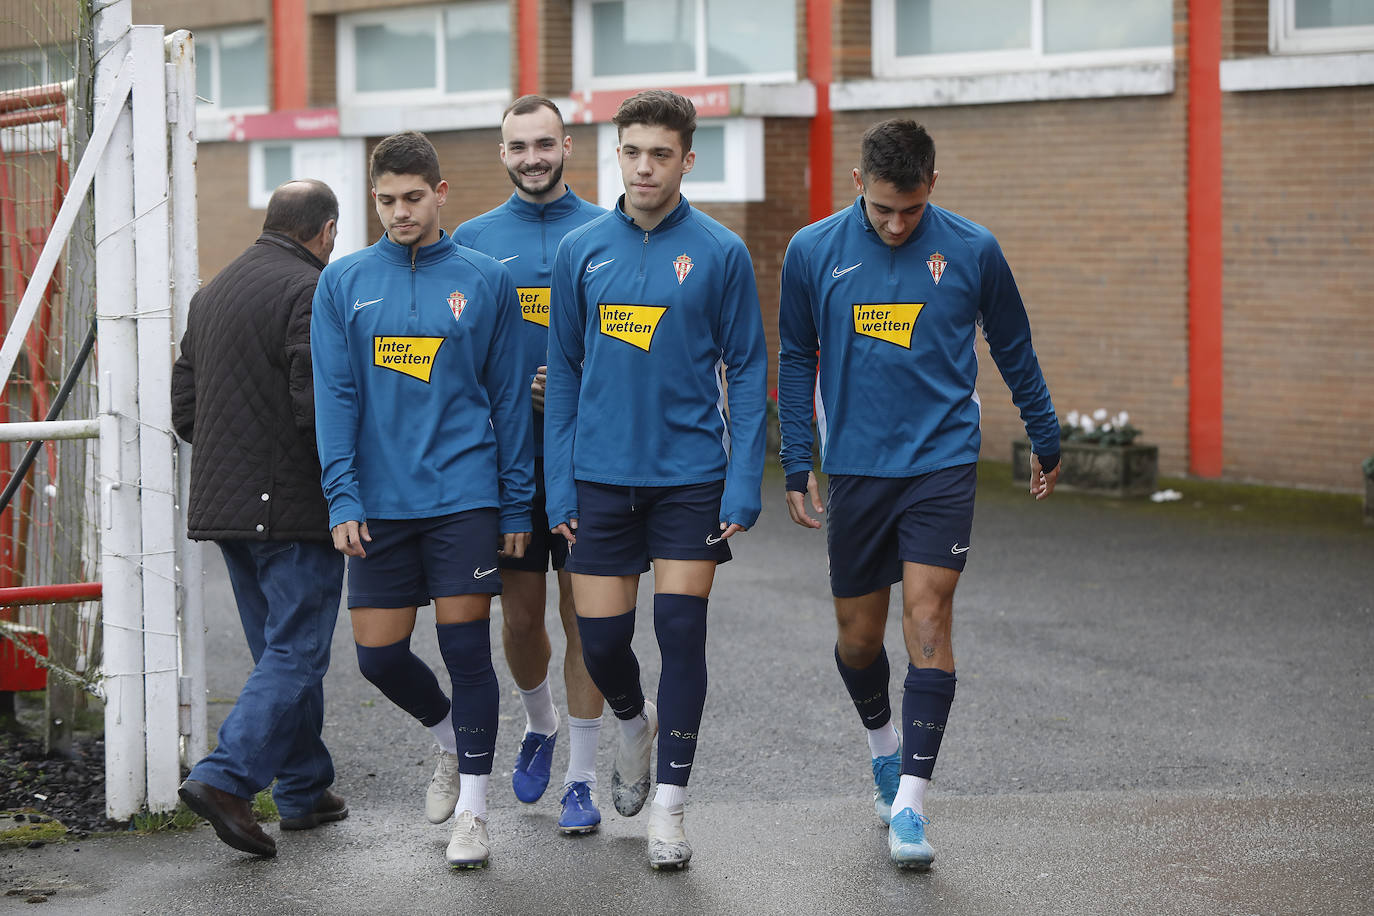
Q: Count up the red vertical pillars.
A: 4